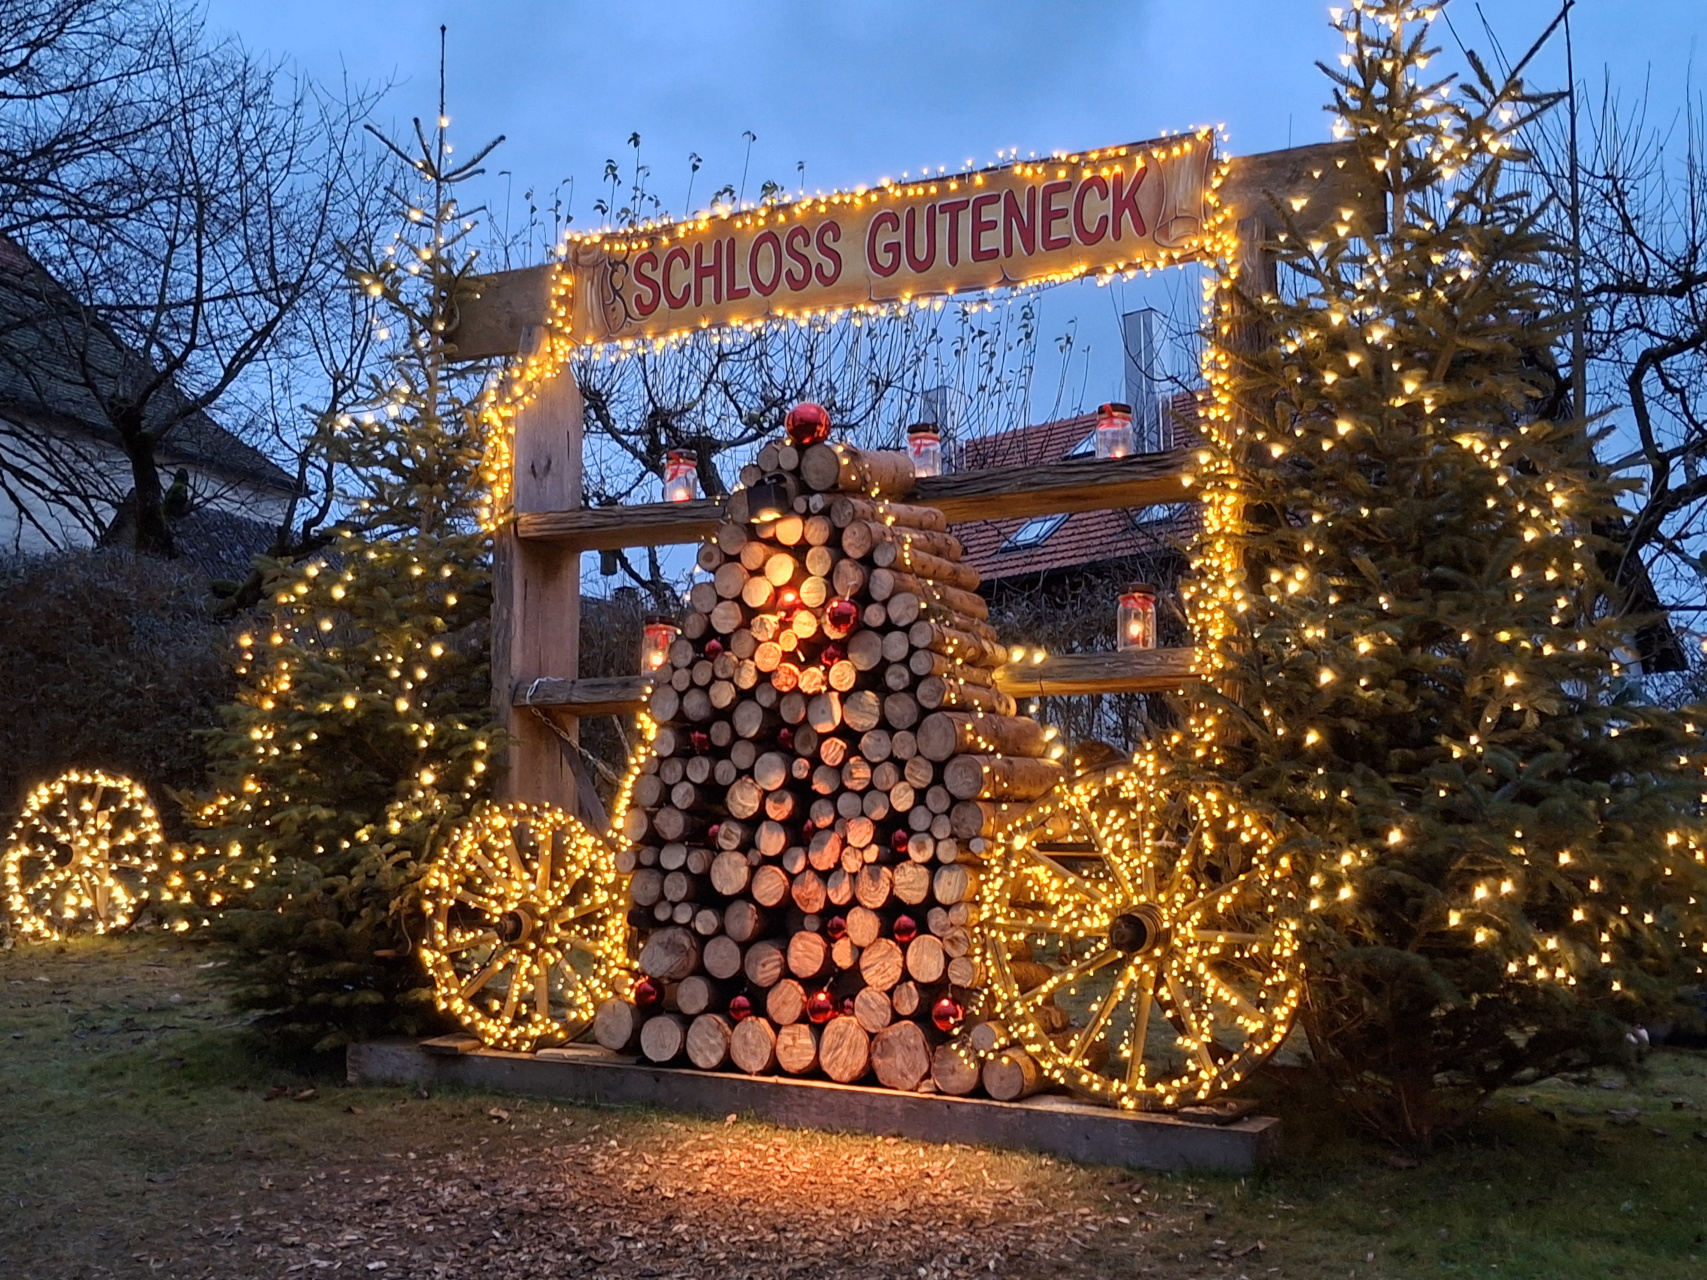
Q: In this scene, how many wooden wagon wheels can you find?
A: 3